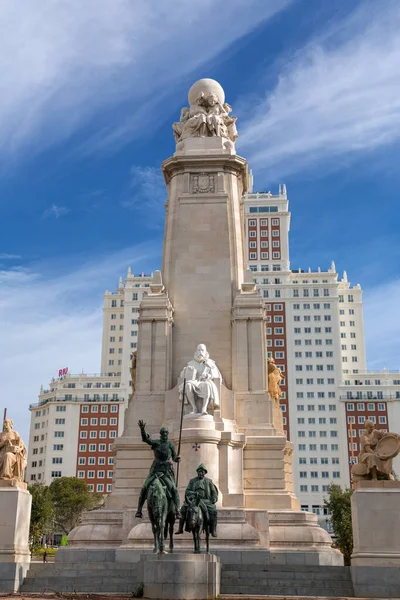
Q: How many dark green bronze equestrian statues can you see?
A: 2